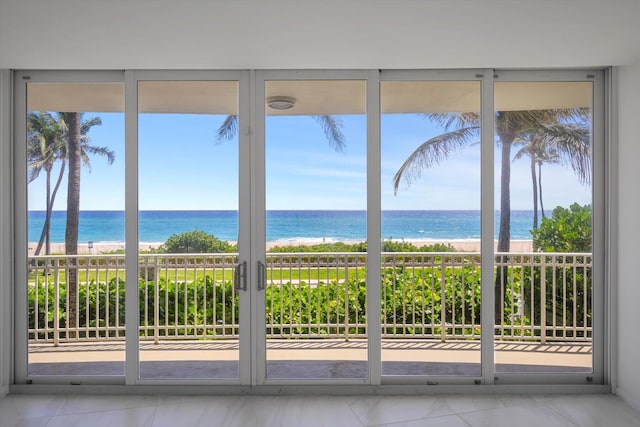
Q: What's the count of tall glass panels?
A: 5